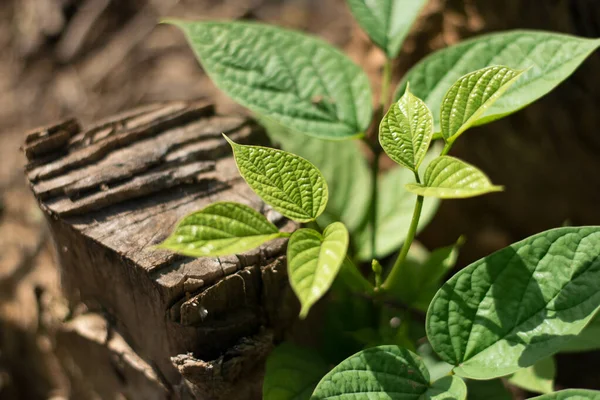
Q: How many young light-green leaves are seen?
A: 6